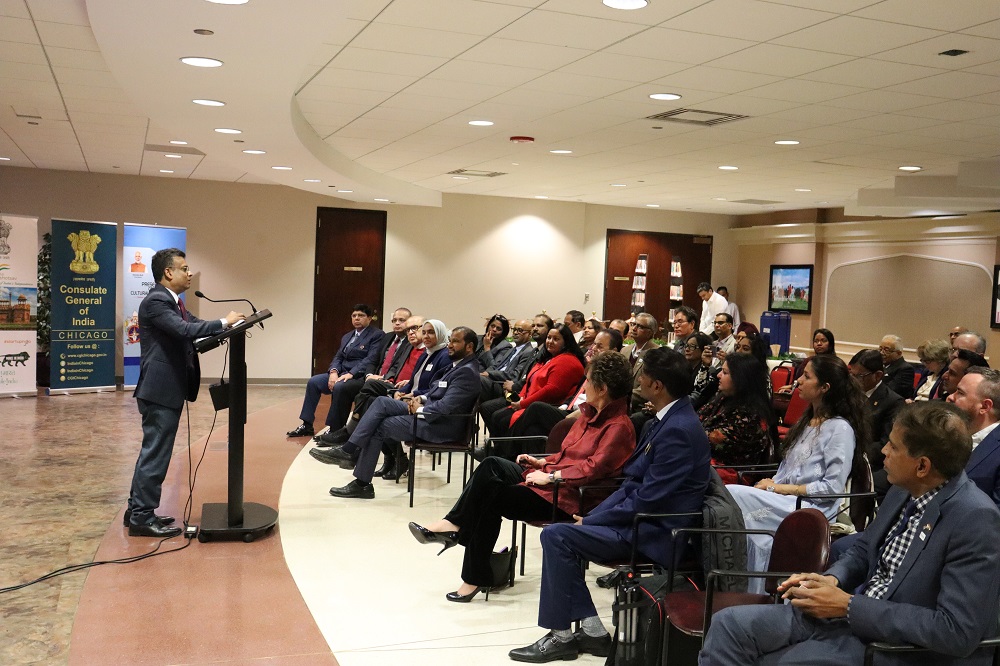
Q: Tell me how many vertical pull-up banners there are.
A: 3